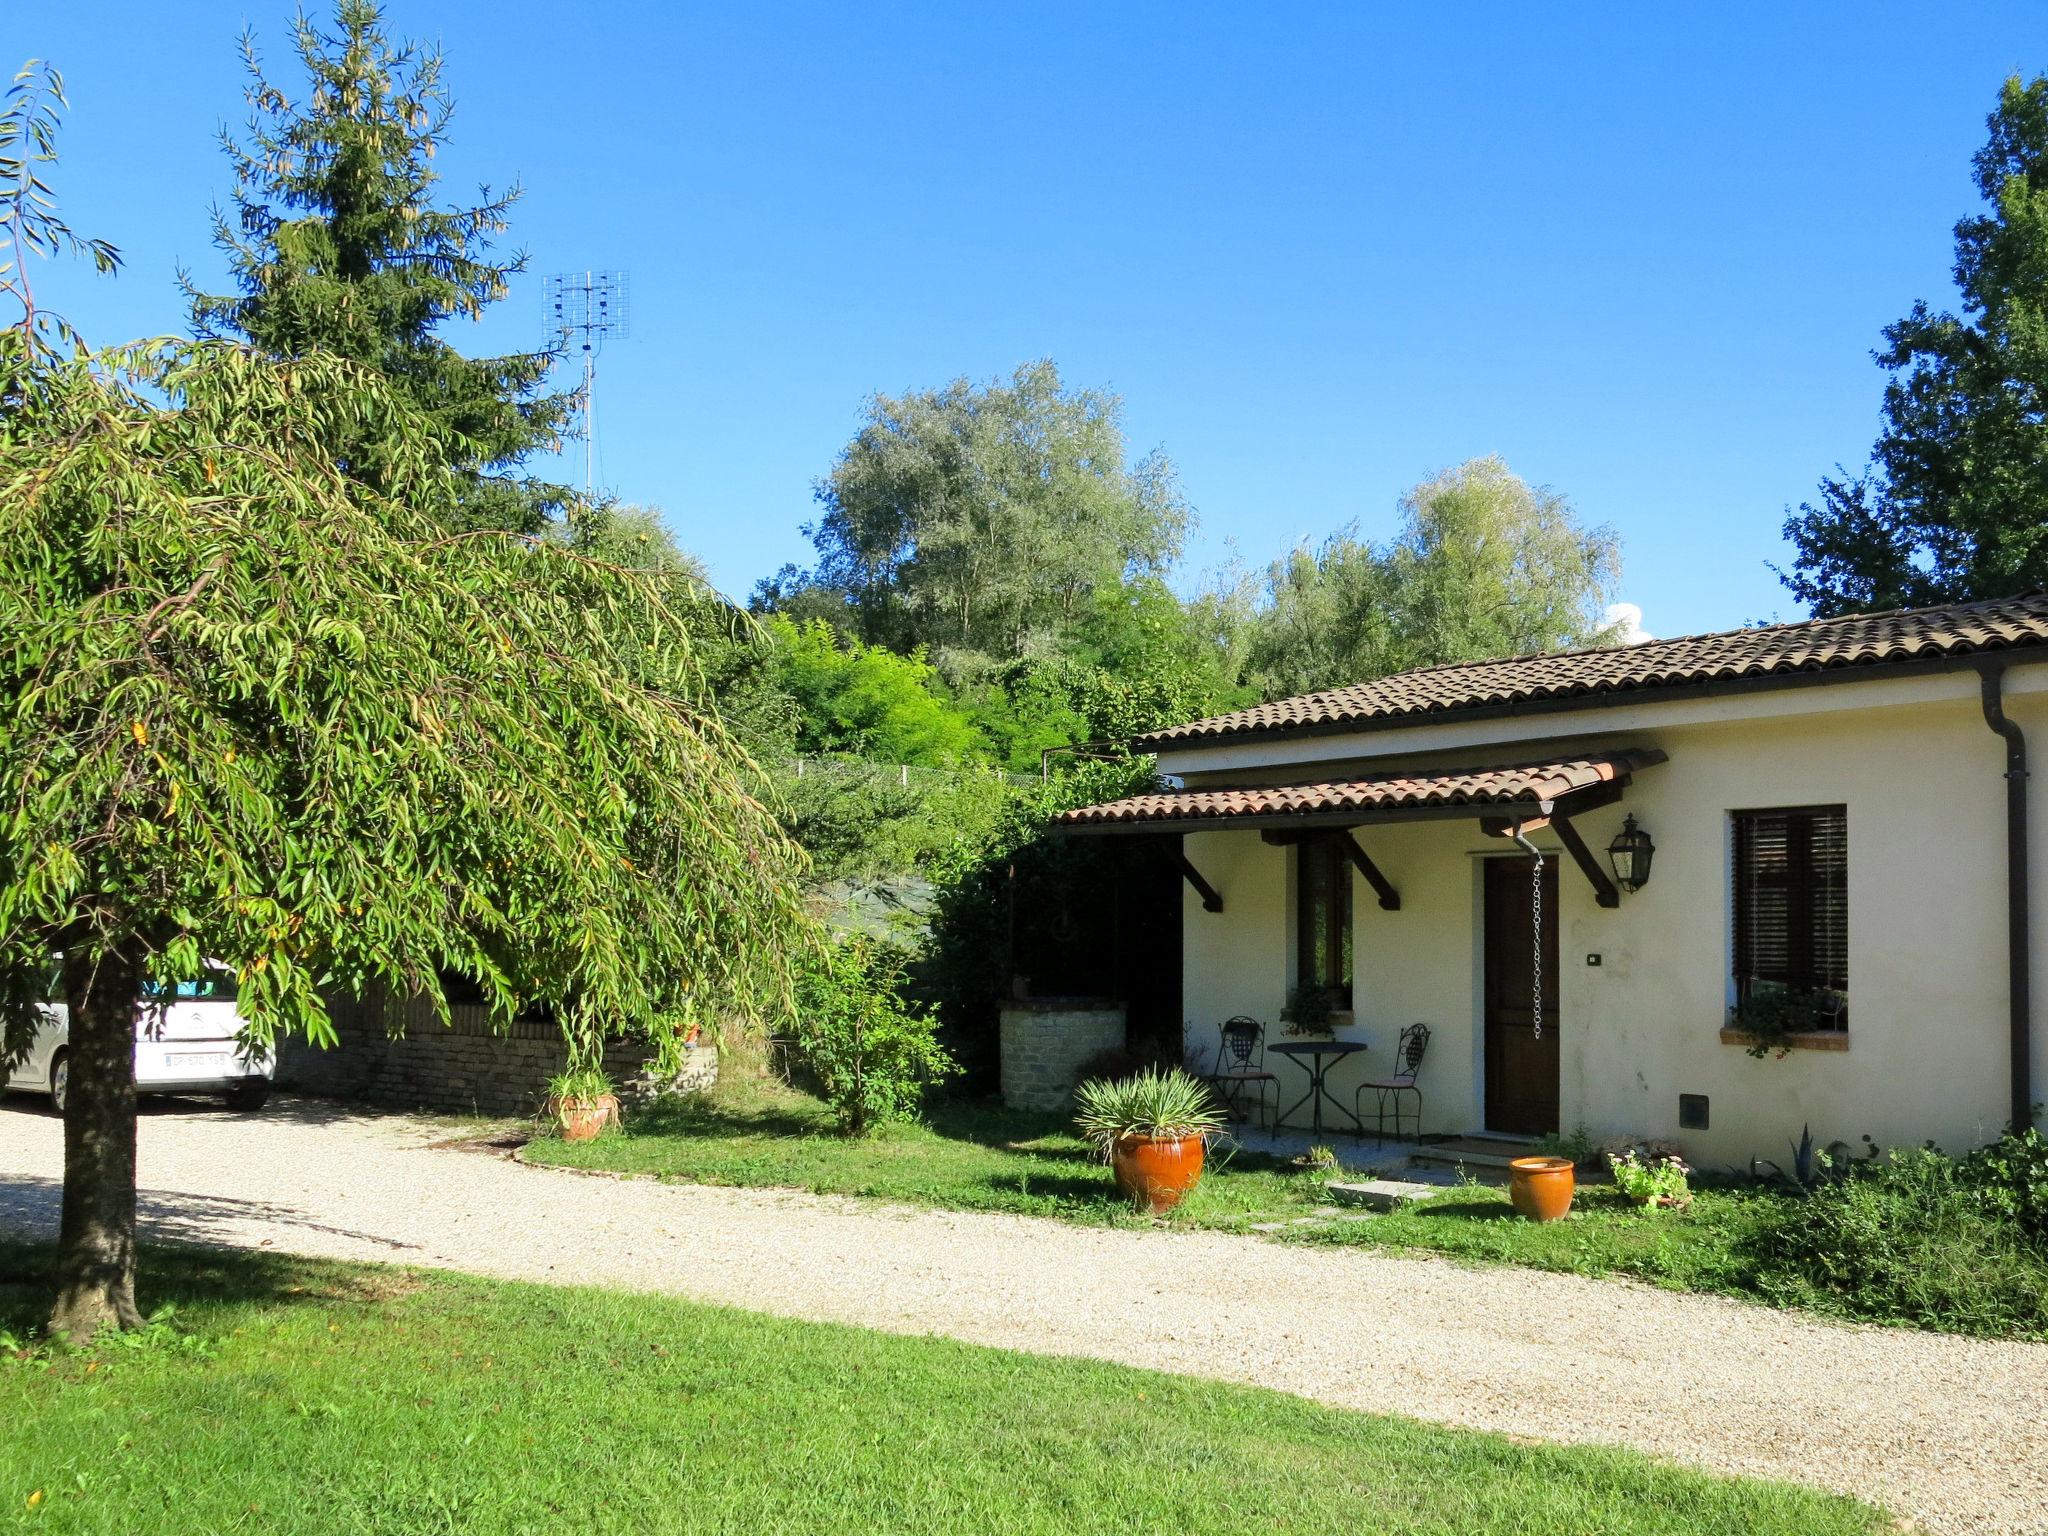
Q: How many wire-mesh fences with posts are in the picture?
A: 1